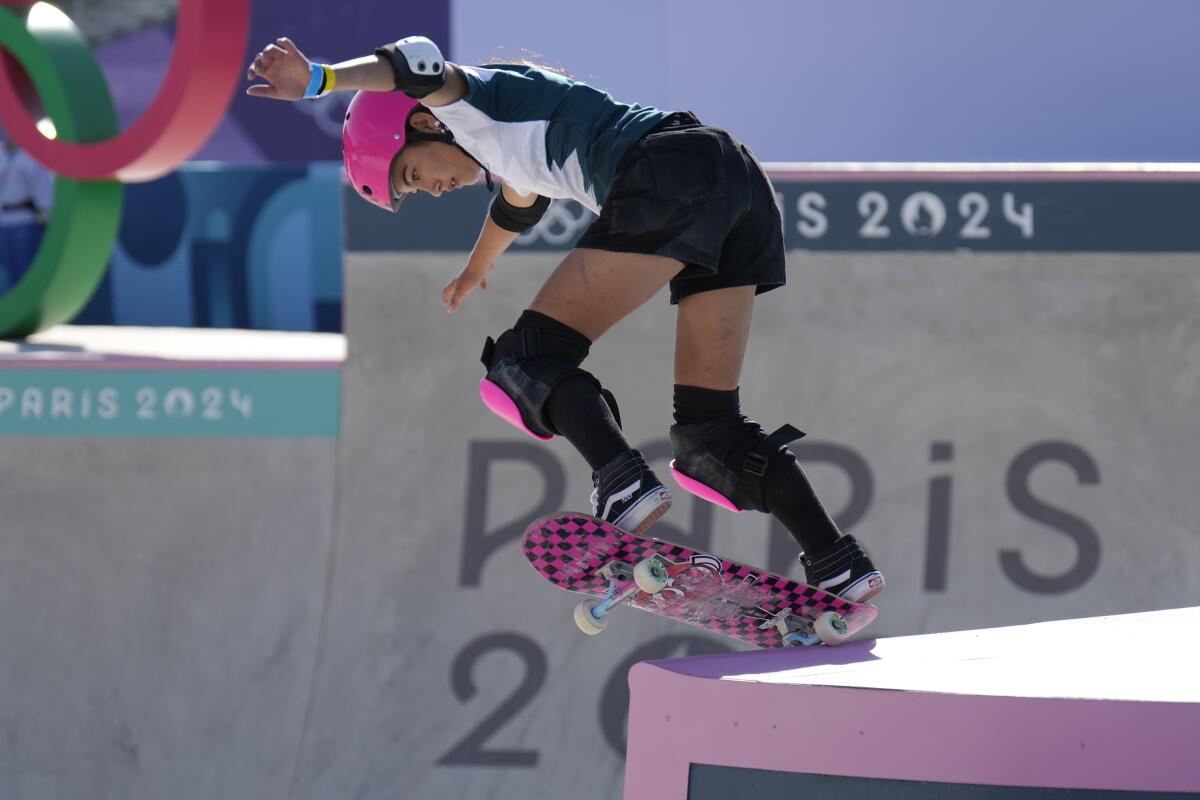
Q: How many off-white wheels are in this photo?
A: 3